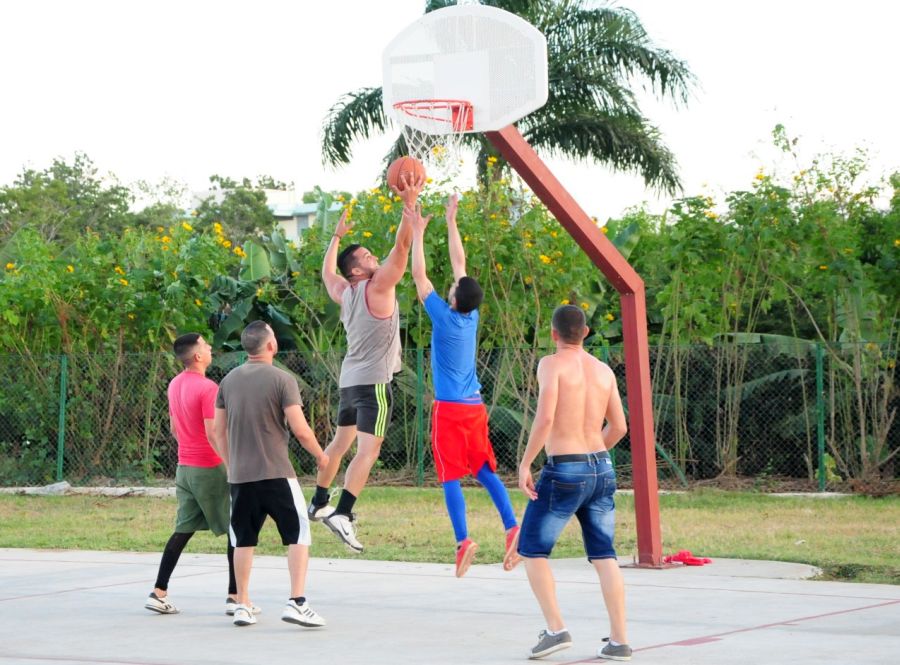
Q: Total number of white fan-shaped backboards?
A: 1